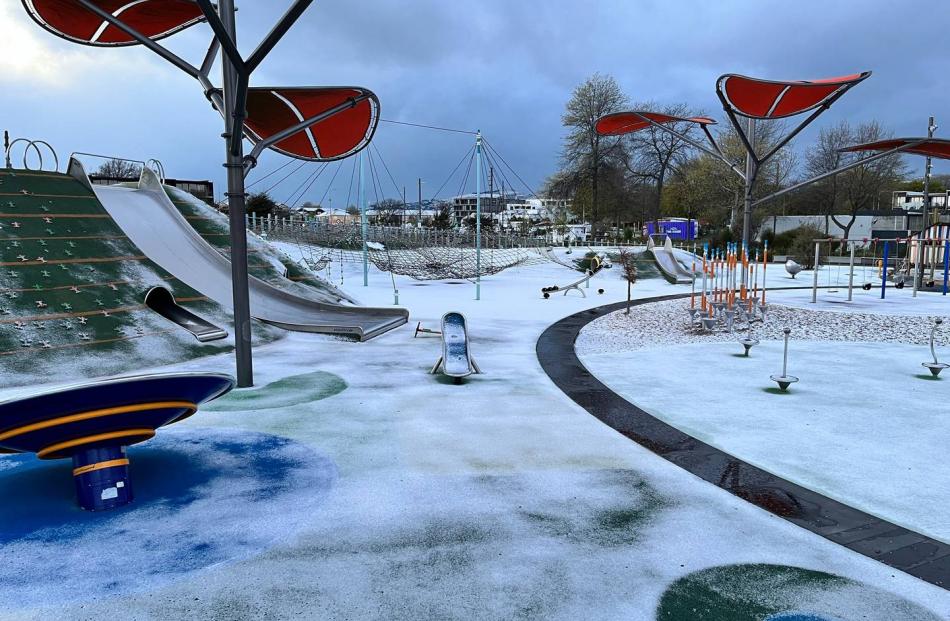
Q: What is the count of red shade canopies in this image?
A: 5